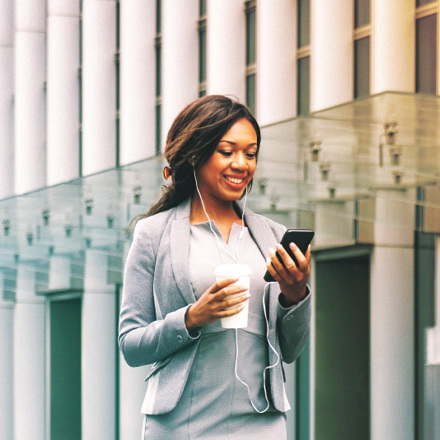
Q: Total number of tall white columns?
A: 10